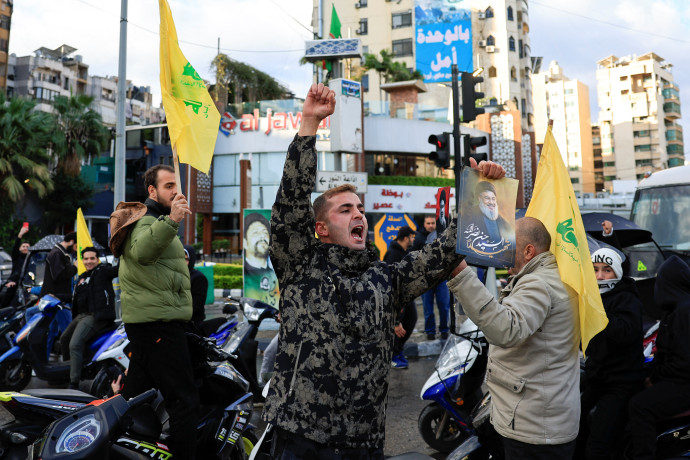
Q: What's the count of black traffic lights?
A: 3